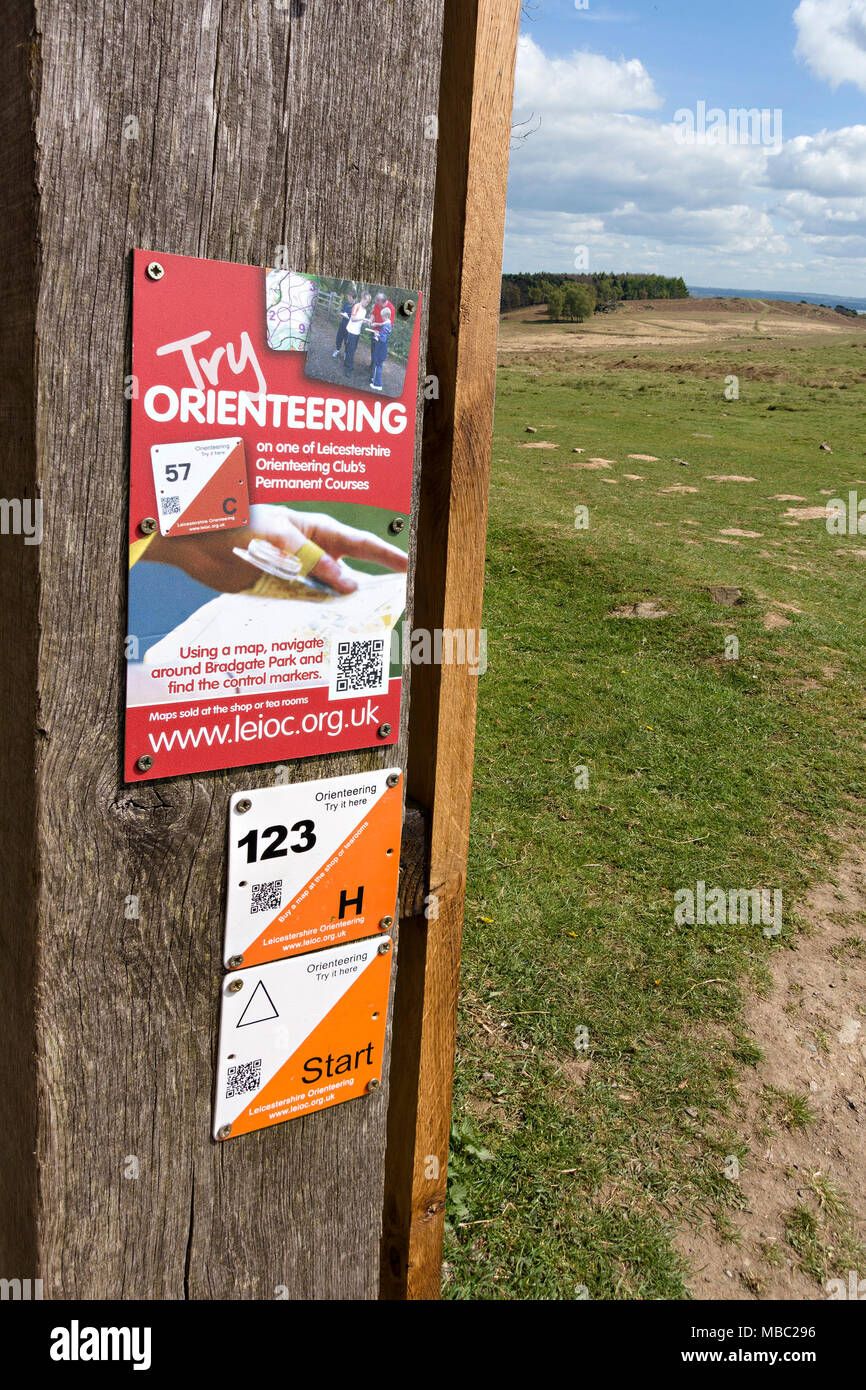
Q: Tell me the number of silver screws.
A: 14